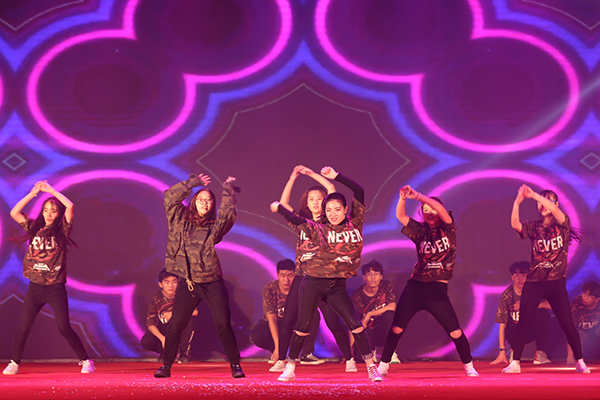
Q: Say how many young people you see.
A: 11